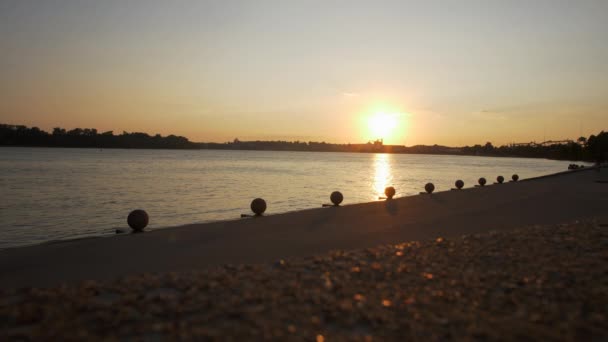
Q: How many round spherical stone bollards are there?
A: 9